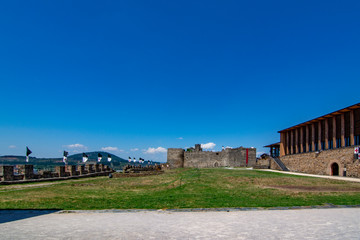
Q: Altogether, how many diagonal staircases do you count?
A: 1